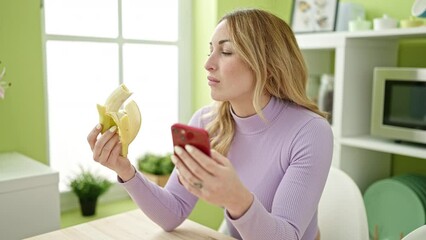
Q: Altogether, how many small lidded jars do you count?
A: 3